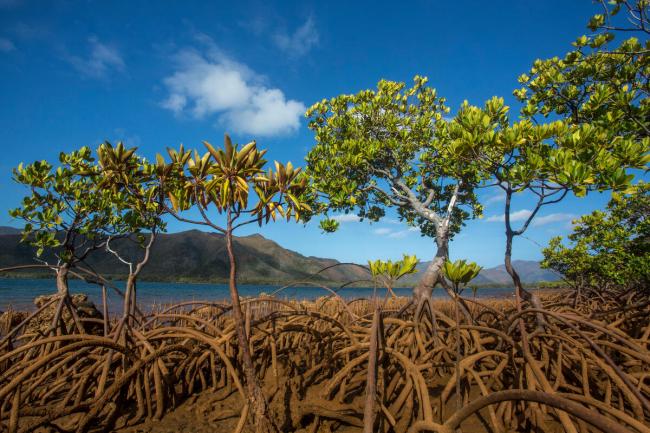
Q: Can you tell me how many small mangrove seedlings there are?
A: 2